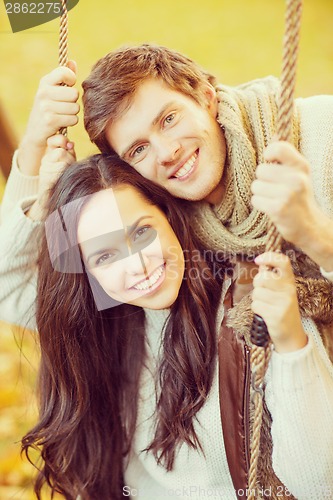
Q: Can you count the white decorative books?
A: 0